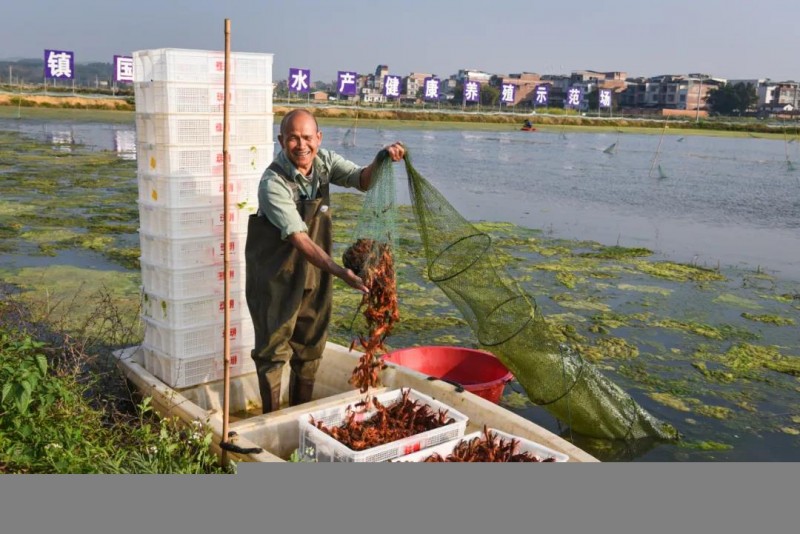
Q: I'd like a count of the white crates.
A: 13